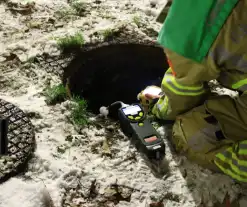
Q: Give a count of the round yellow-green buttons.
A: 4